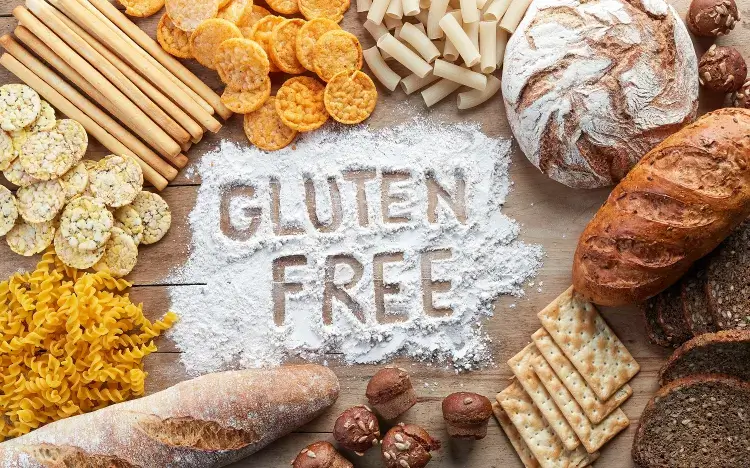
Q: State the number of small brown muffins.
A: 8